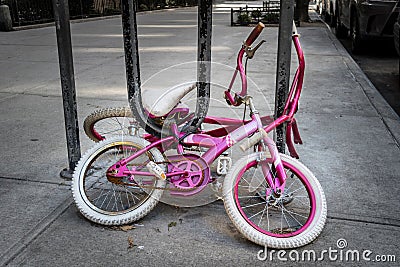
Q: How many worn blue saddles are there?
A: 0